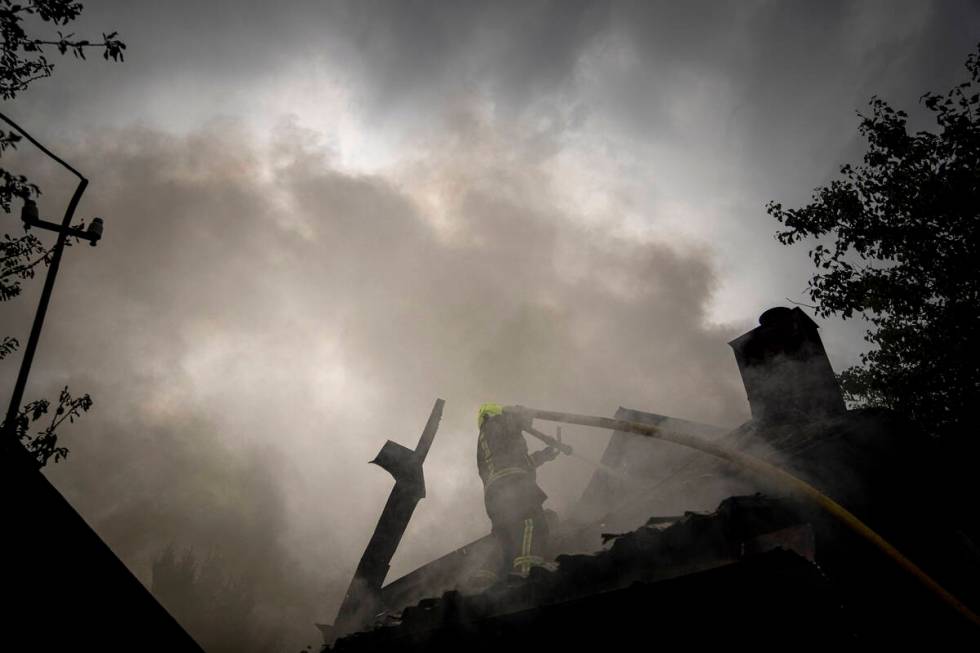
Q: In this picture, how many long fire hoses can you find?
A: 1